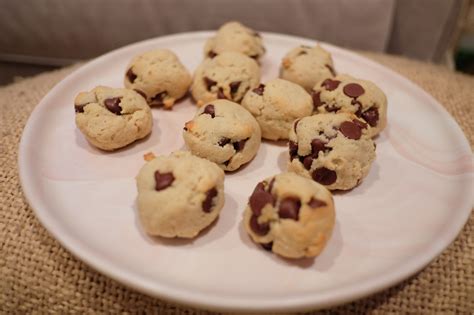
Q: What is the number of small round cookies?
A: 11